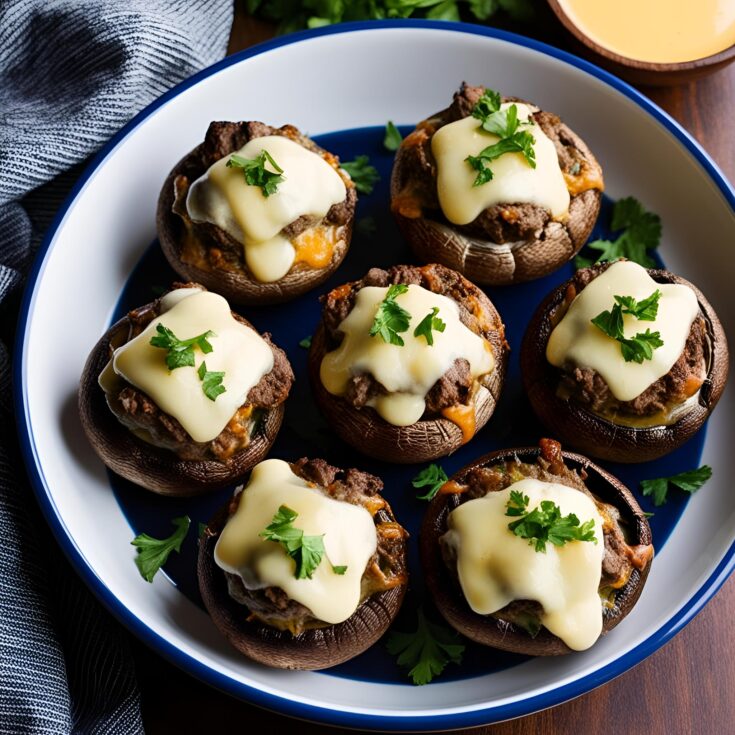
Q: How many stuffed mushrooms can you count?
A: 7